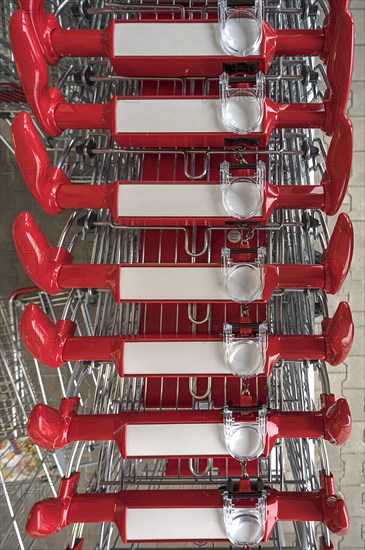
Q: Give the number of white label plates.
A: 7